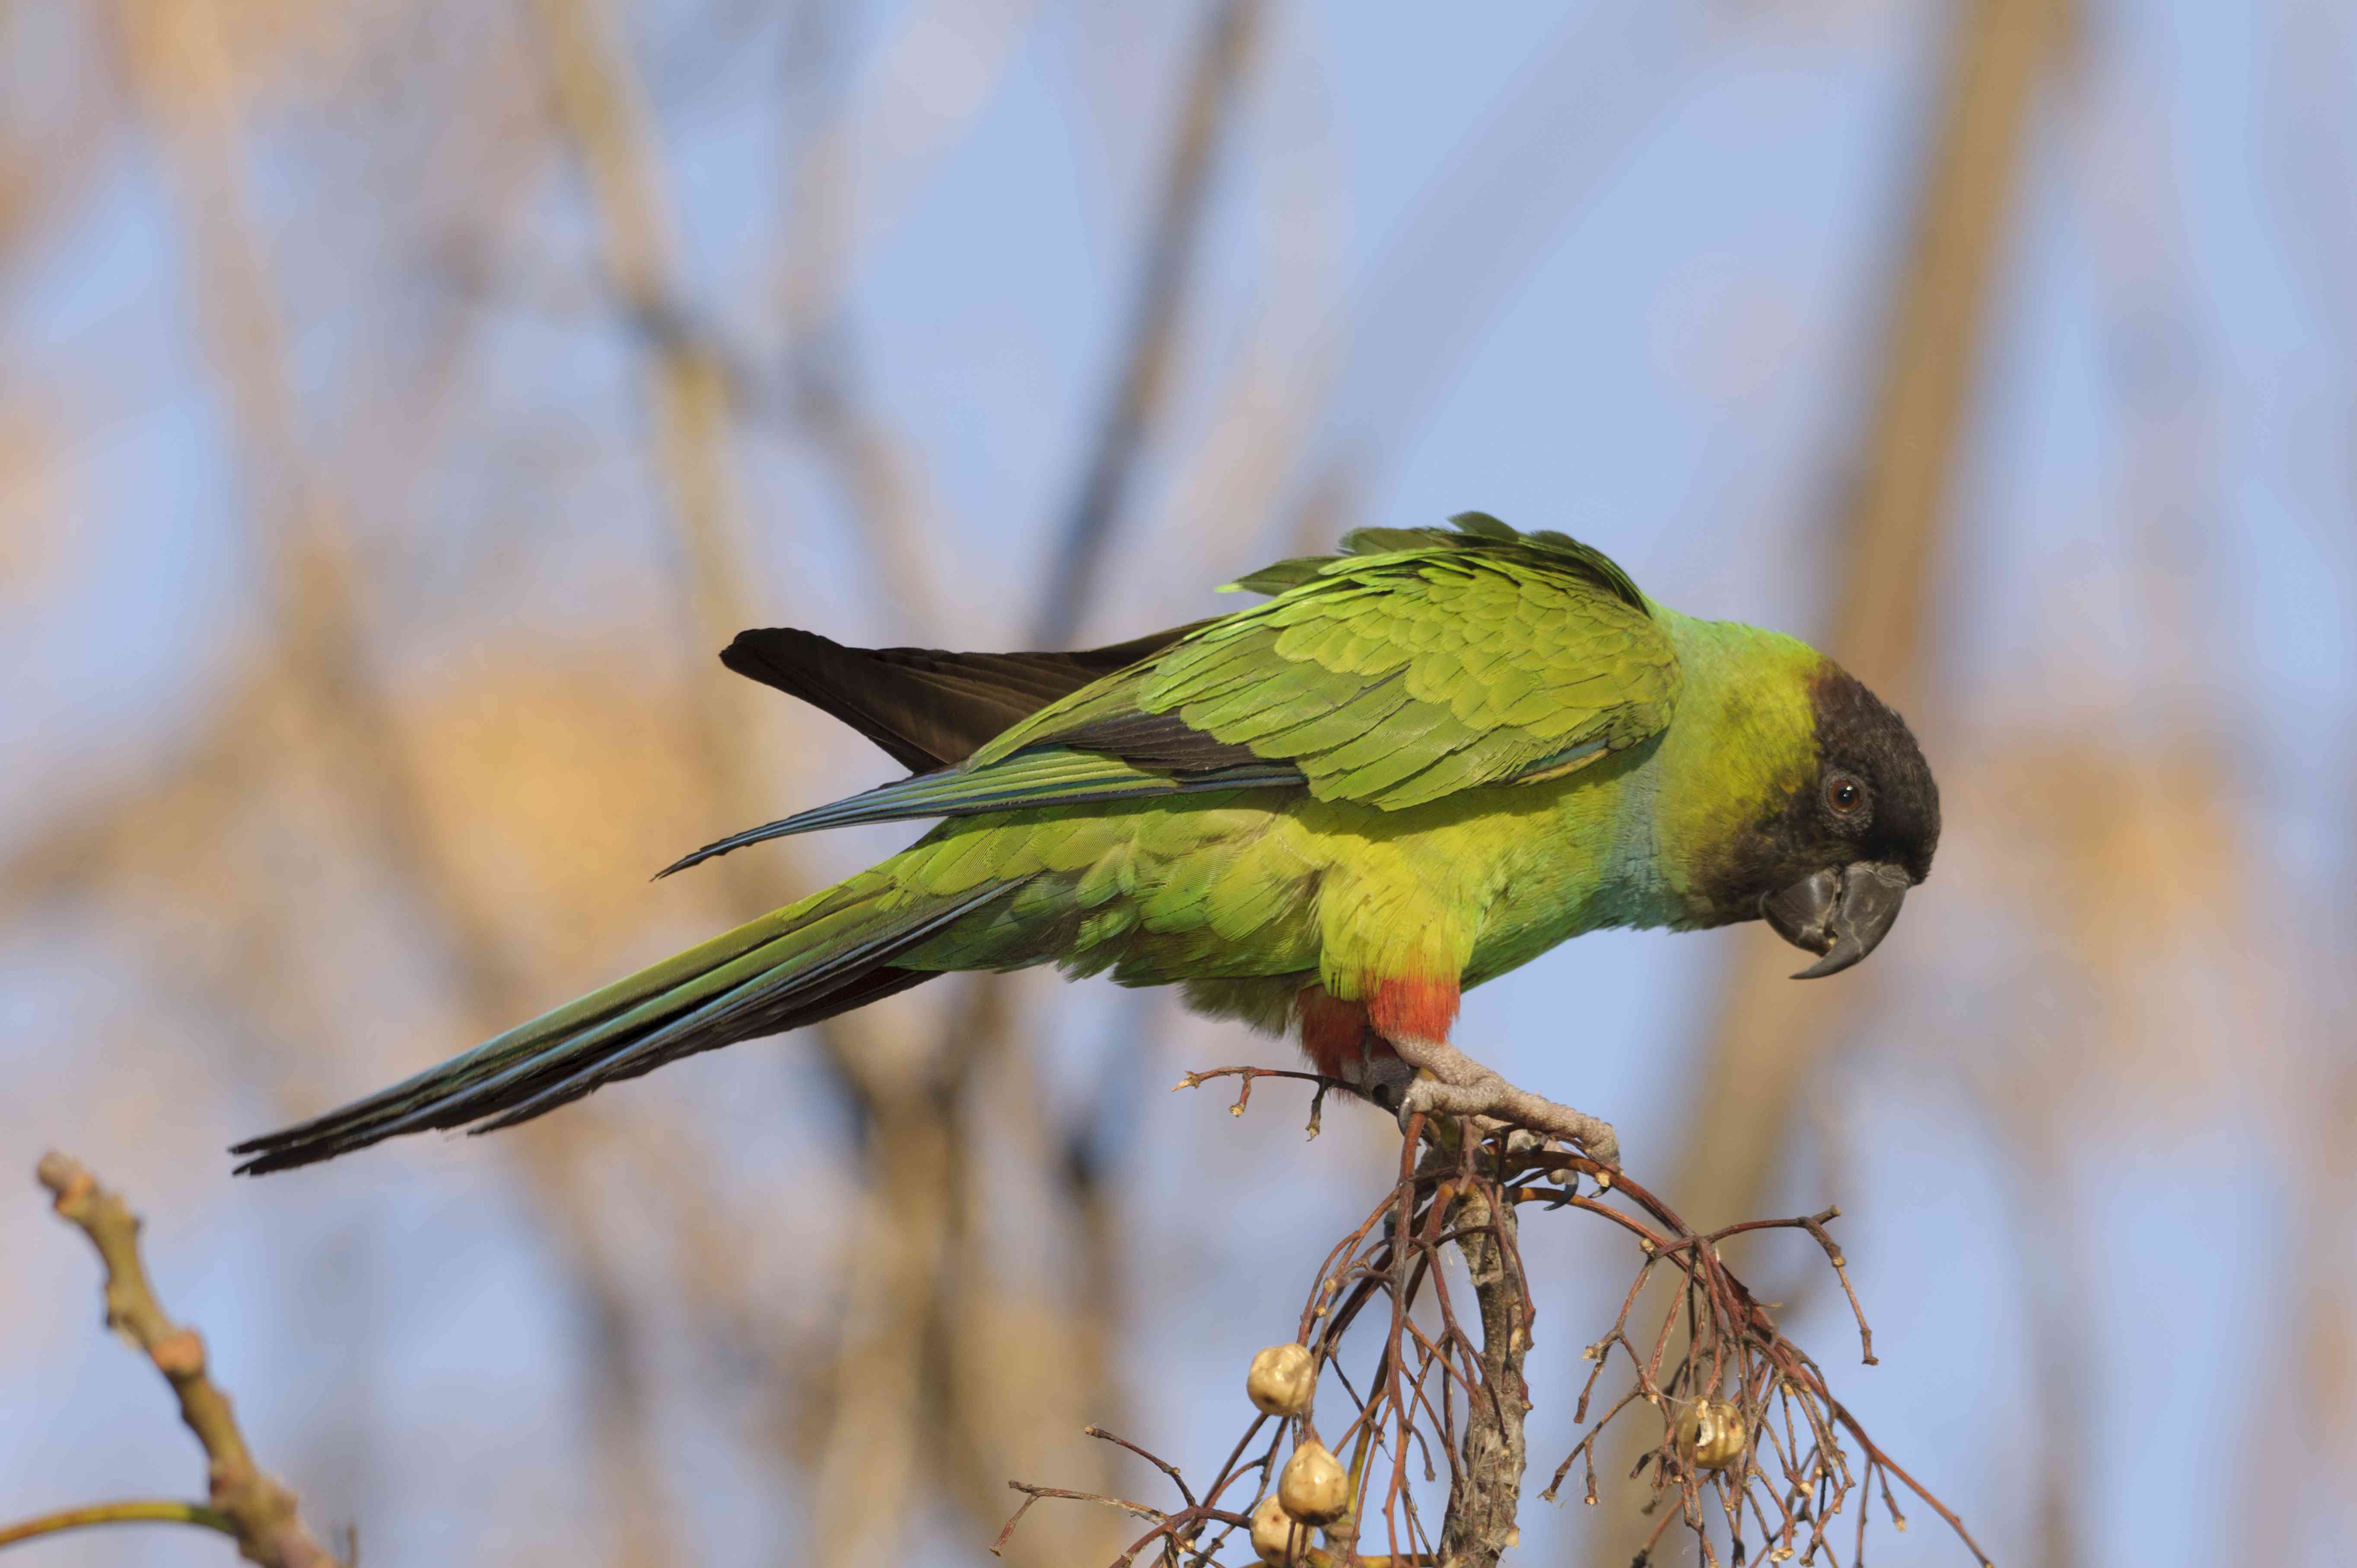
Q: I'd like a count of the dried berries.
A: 4